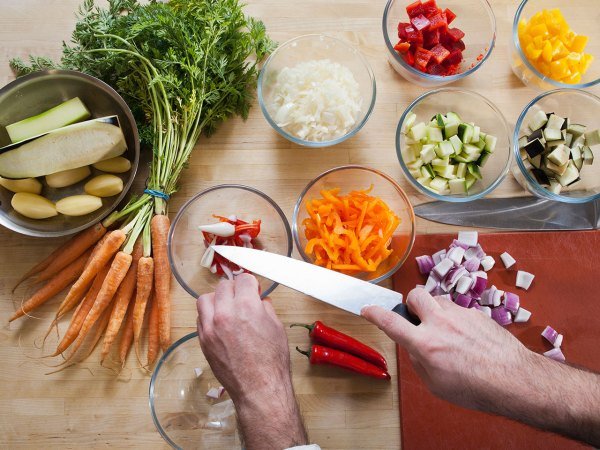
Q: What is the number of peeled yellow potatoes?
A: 6